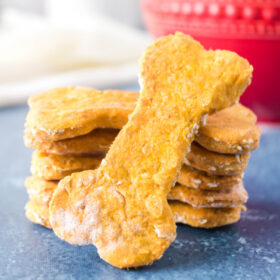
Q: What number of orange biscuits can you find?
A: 6